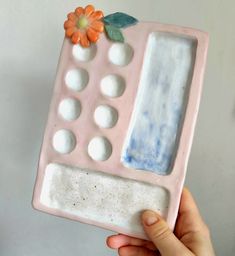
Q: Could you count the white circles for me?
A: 8